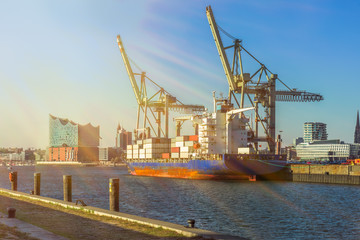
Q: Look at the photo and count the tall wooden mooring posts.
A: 4